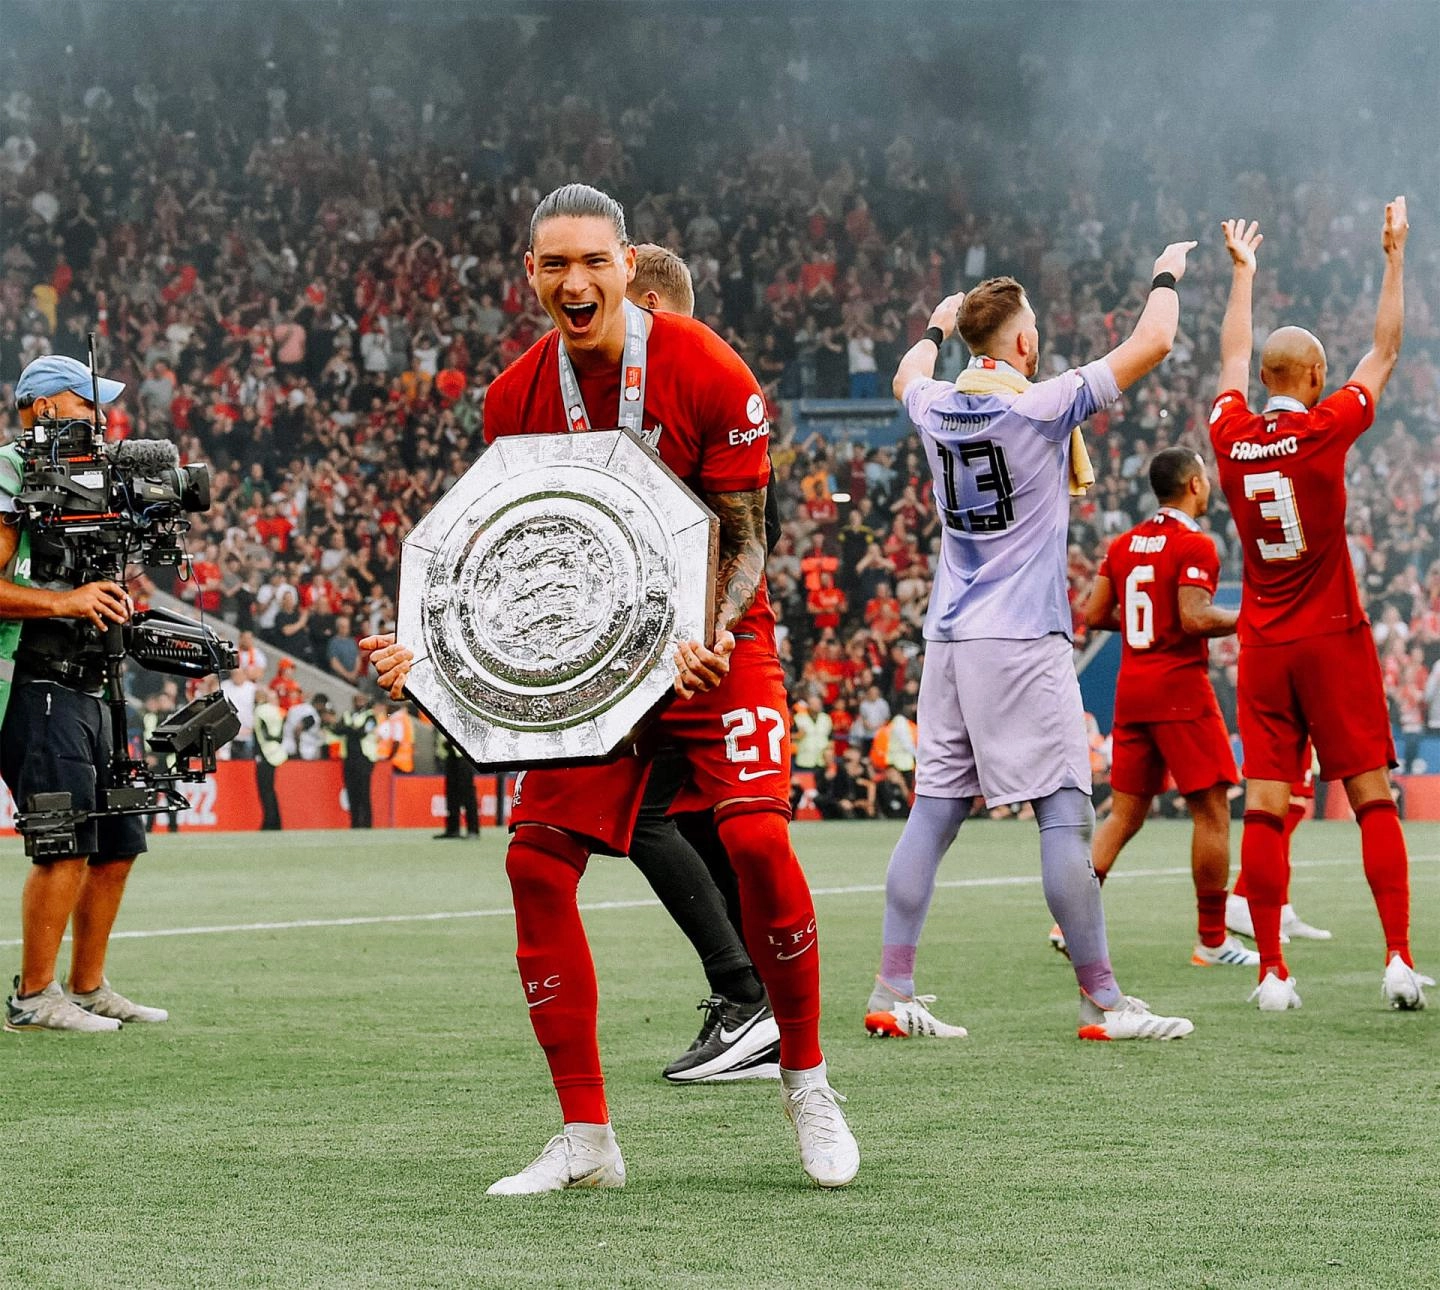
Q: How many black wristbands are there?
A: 2